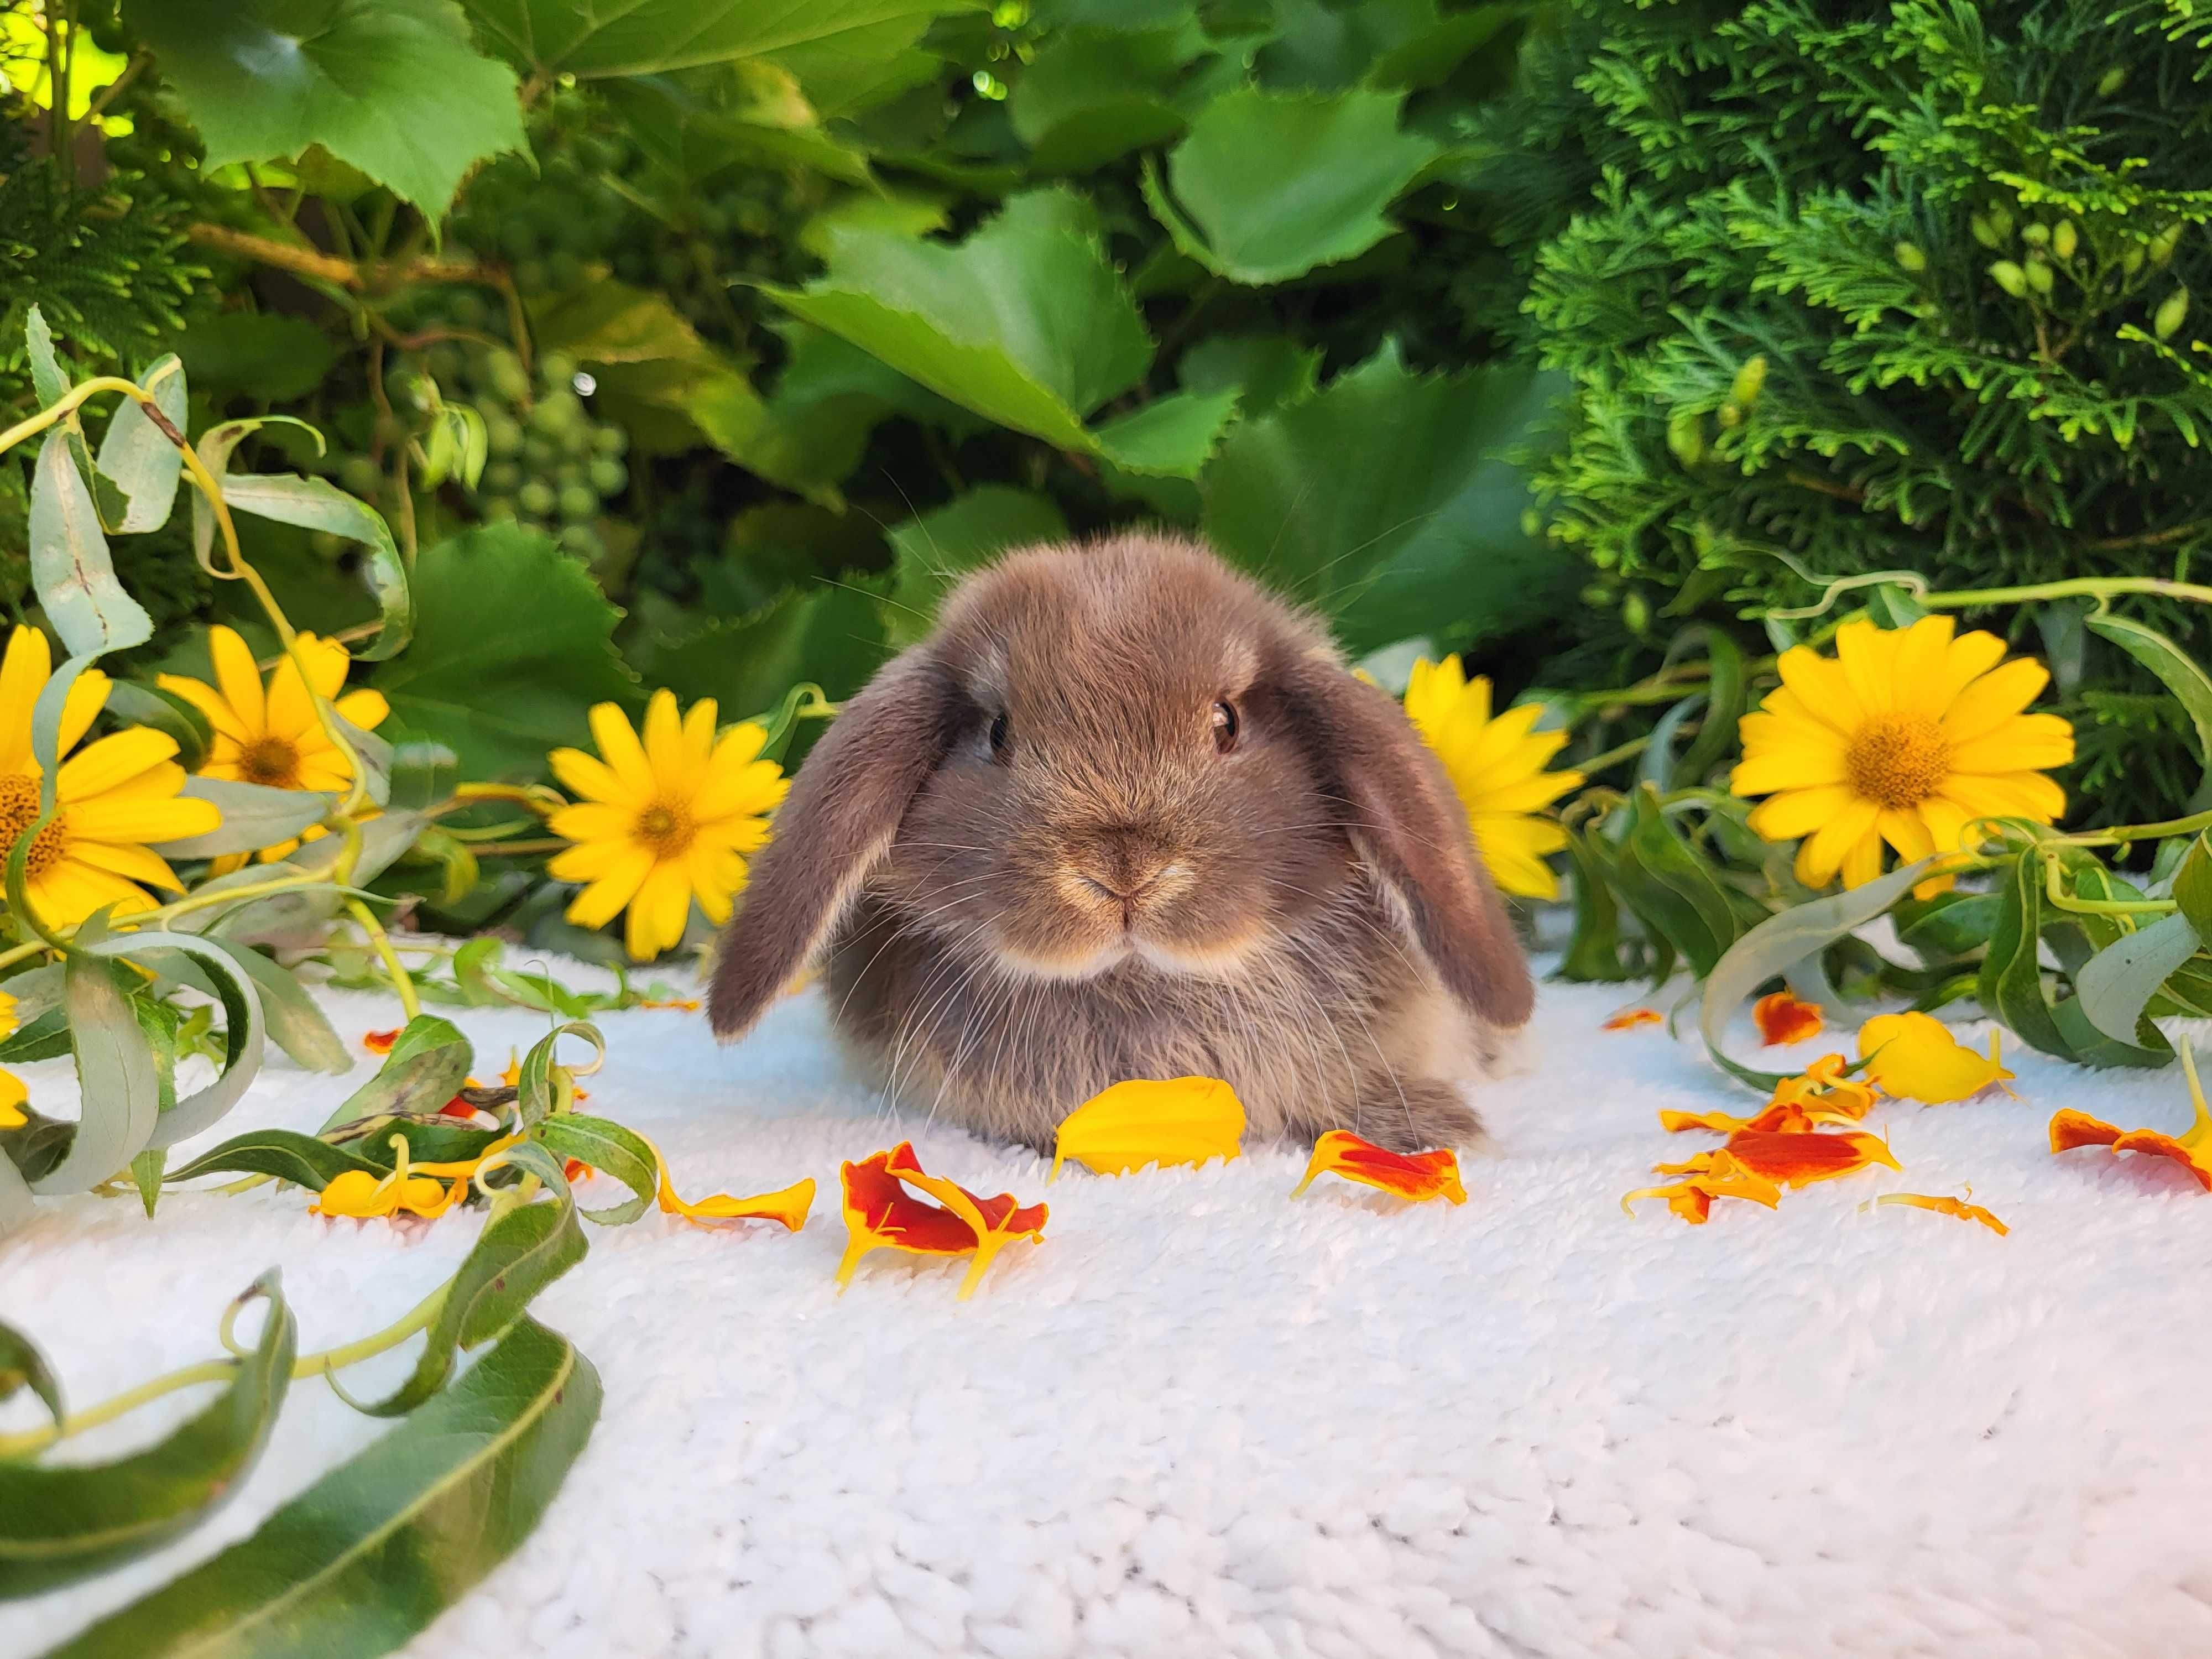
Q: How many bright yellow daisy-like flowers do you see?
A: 5